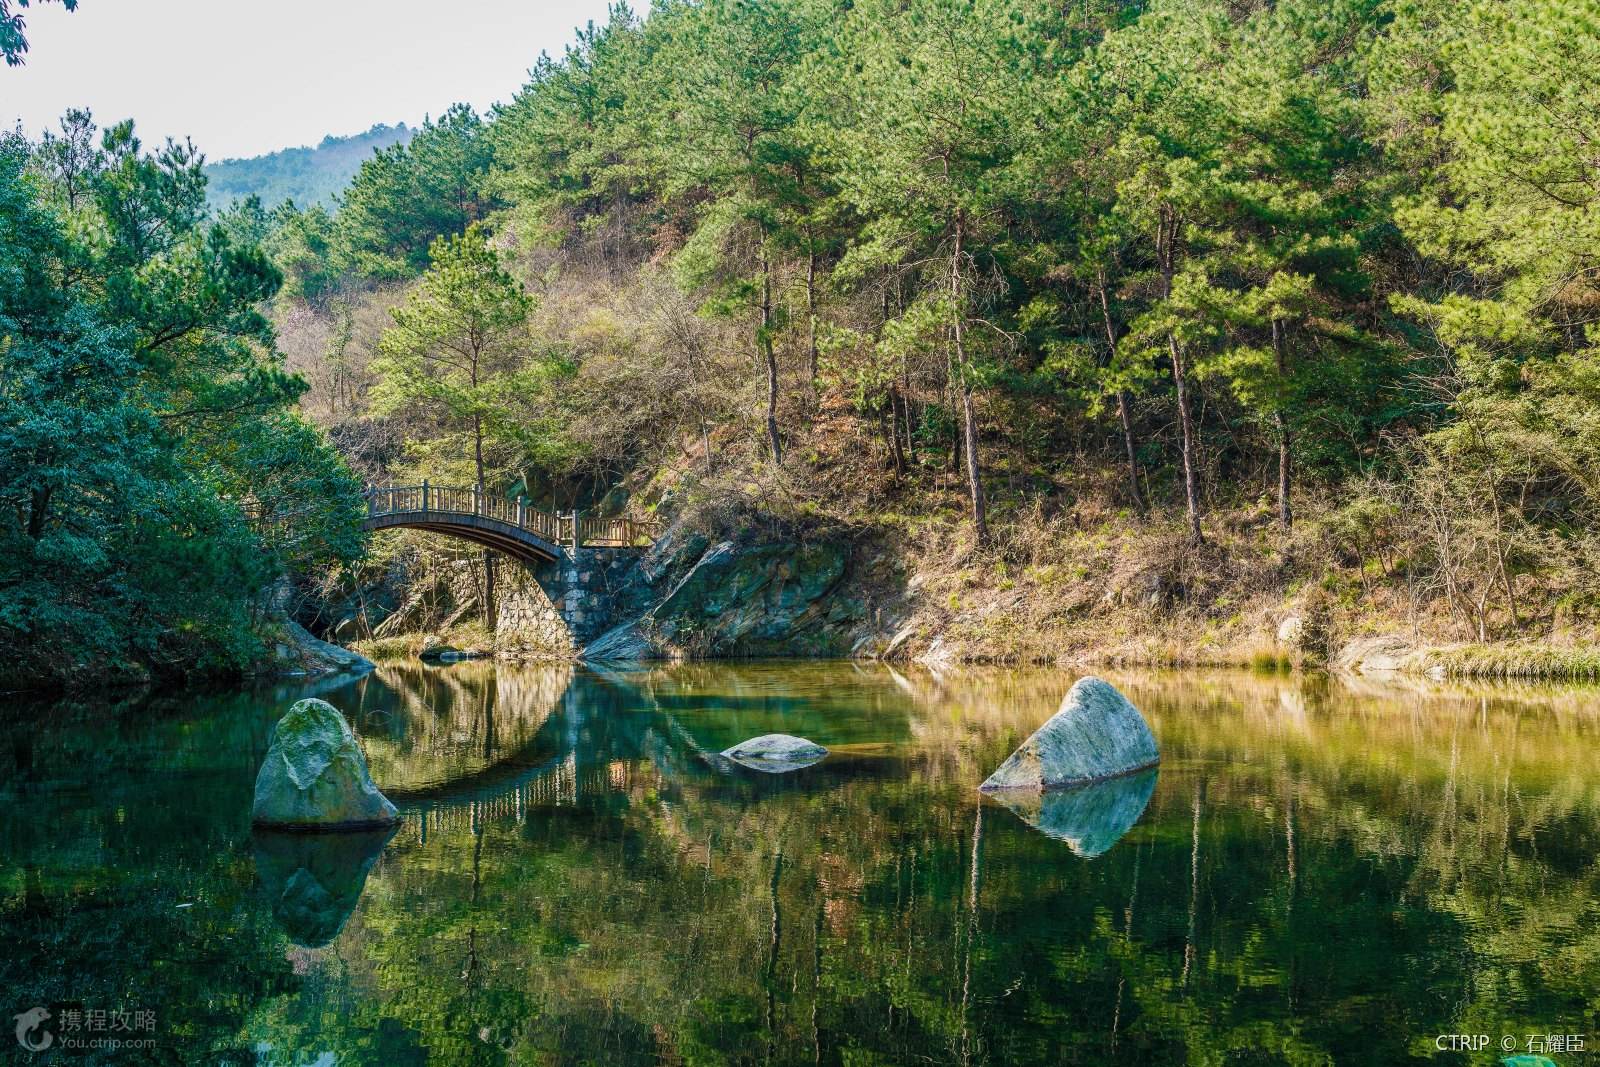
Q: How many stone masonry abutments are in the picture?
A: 1